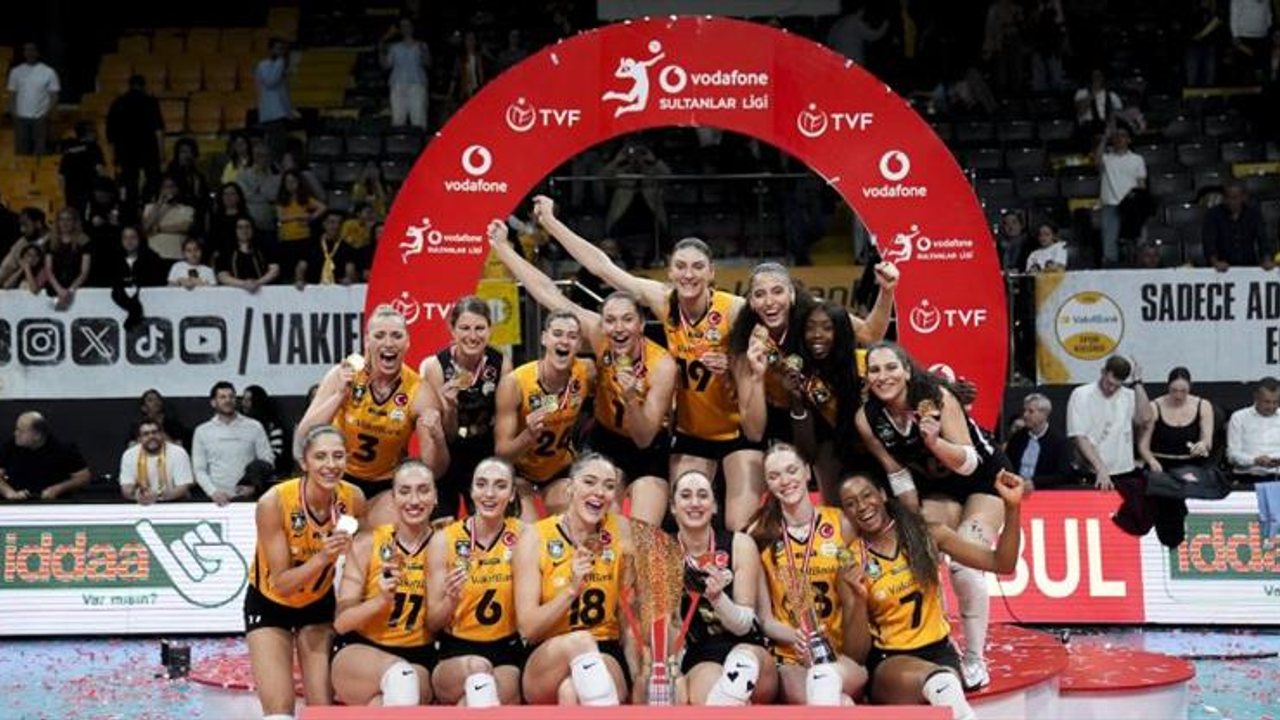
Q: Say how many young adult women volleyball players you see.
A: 15